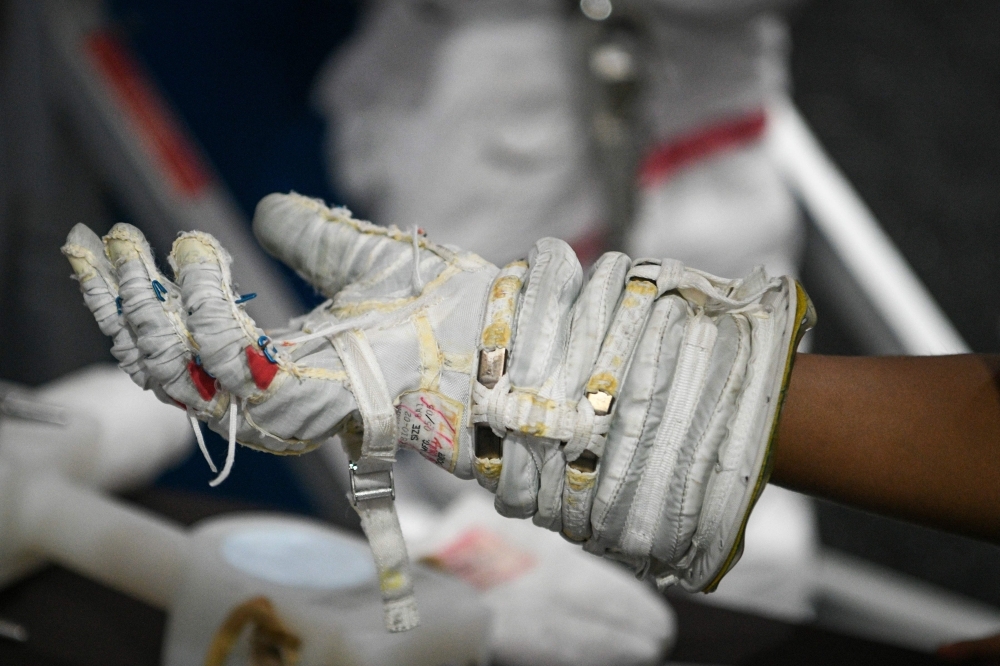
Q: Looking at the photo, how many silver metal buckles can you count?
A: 1